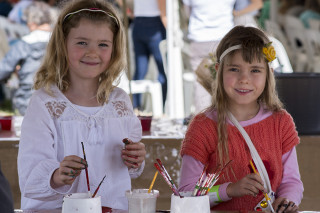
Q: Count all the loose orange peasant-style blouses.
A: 0